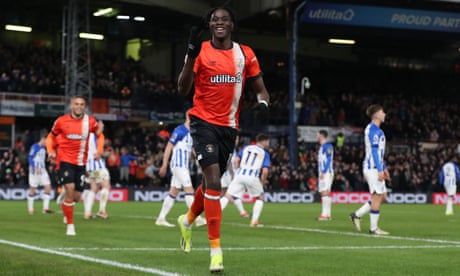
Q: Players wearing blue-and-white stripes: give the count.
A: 8